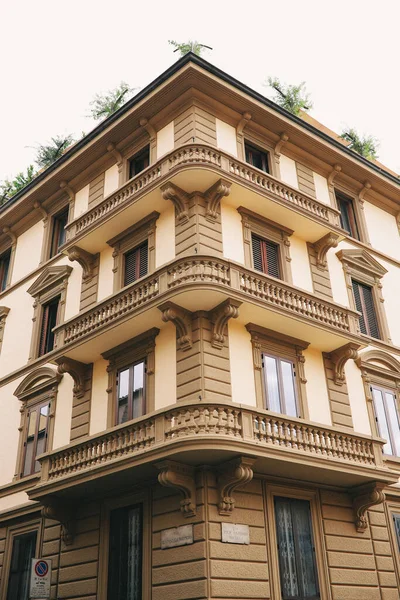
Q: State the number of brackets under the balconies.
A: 12